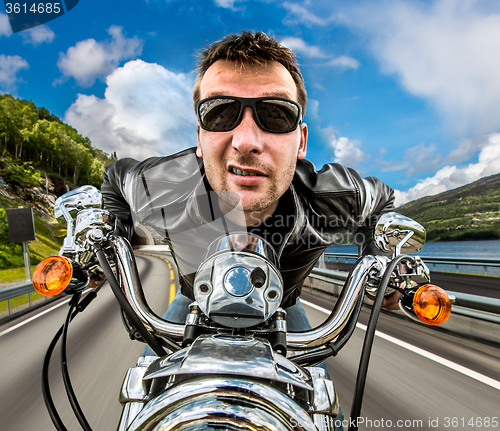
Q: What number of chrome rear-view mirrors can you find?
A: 2